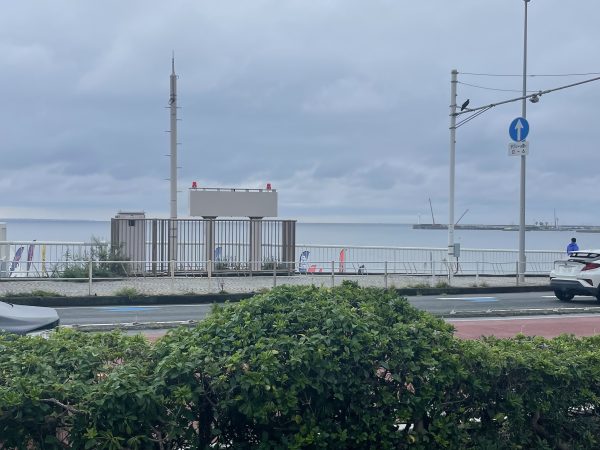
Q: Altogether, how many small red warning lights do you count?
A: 2